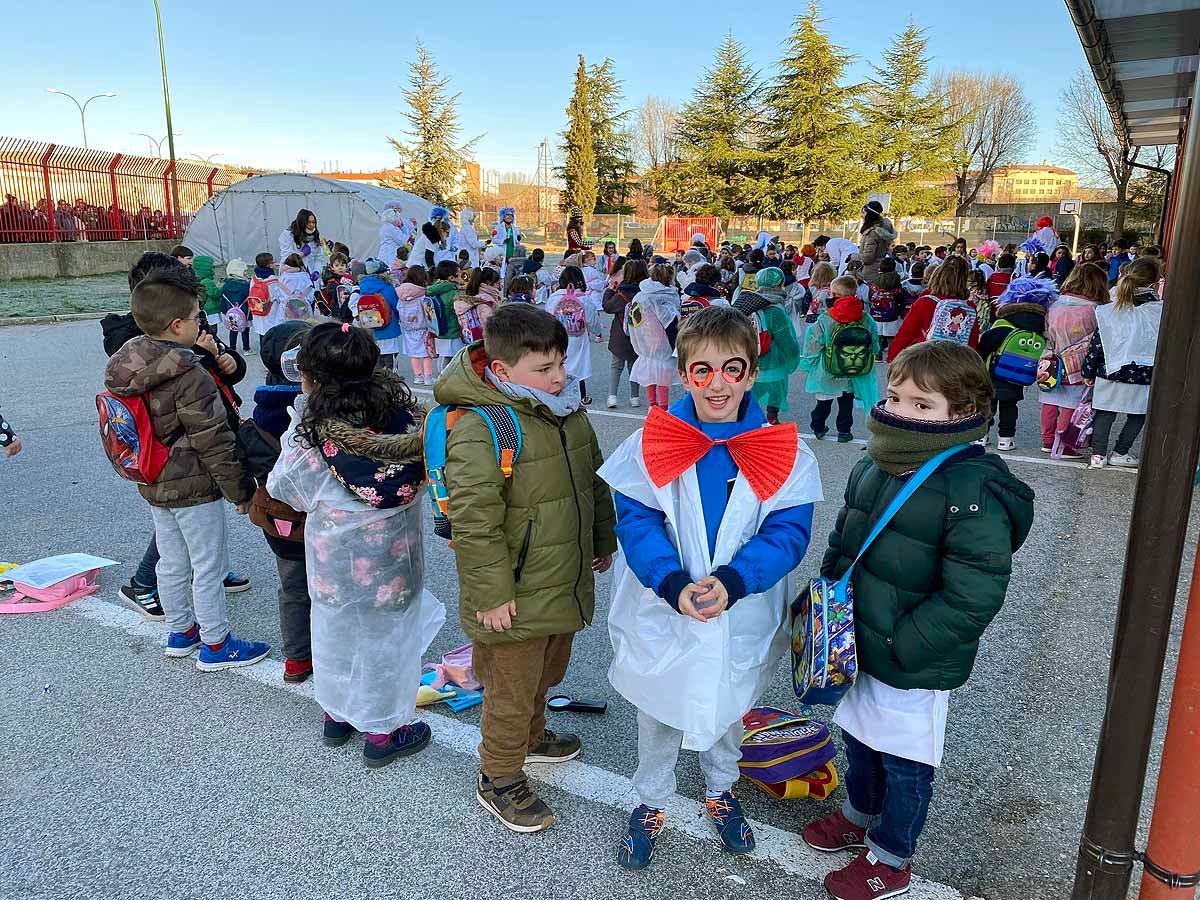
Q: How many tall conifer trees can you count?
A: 6